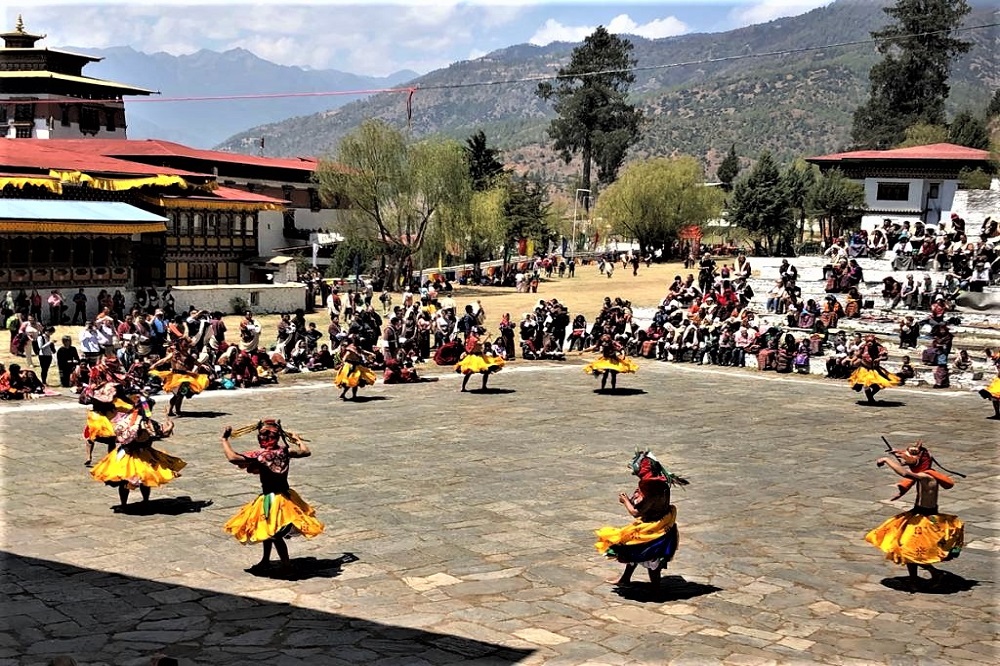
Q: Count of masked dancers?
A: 11